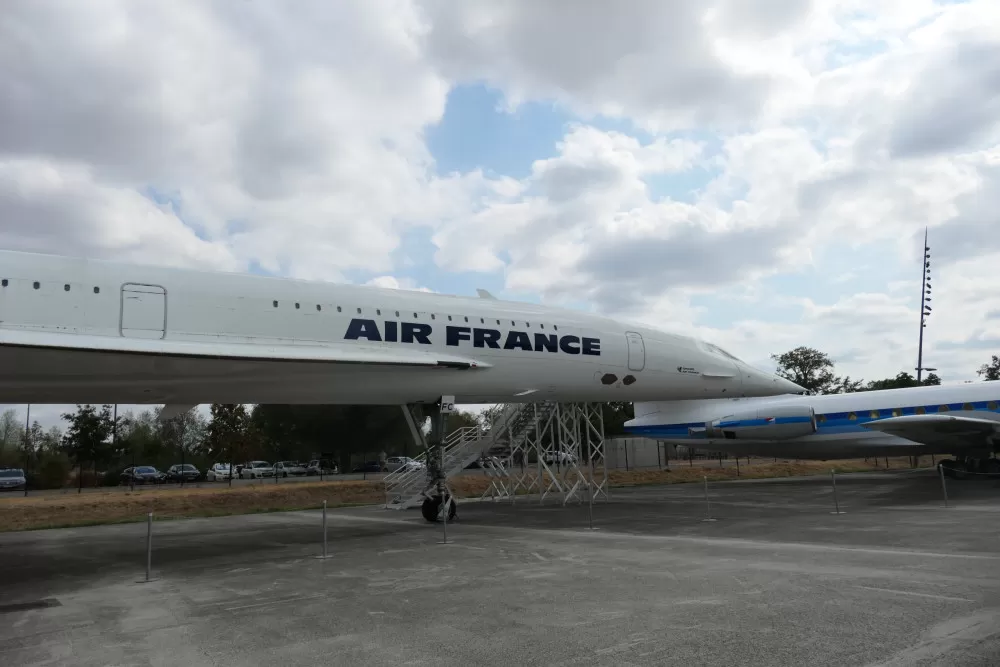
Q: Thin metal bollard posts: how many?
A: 7